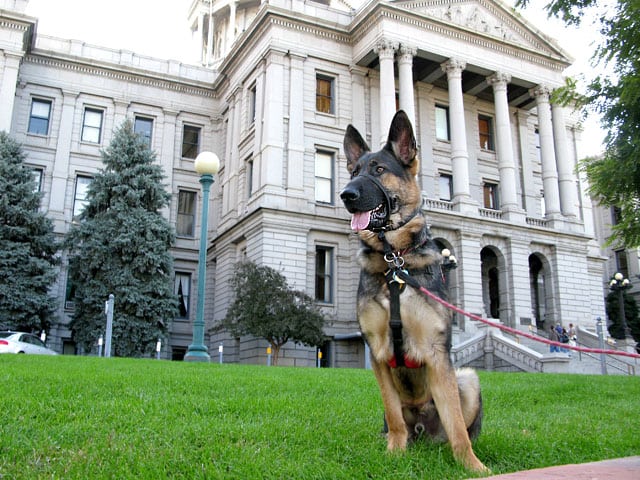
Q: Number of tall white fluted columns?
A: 6